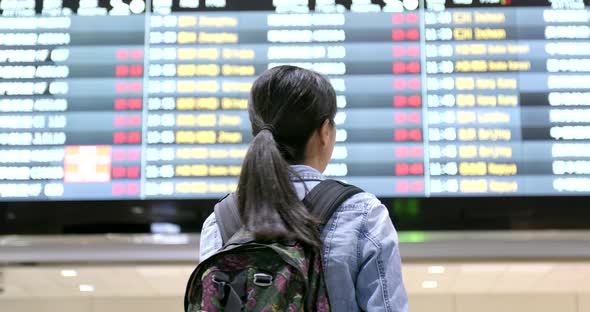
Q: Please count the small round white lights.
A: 4